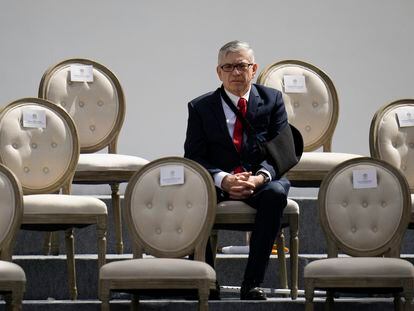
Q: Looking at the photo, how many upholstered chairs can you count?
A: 8